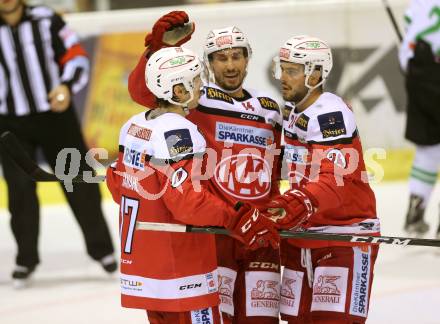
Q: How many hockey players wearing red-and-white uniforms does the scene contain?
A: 3